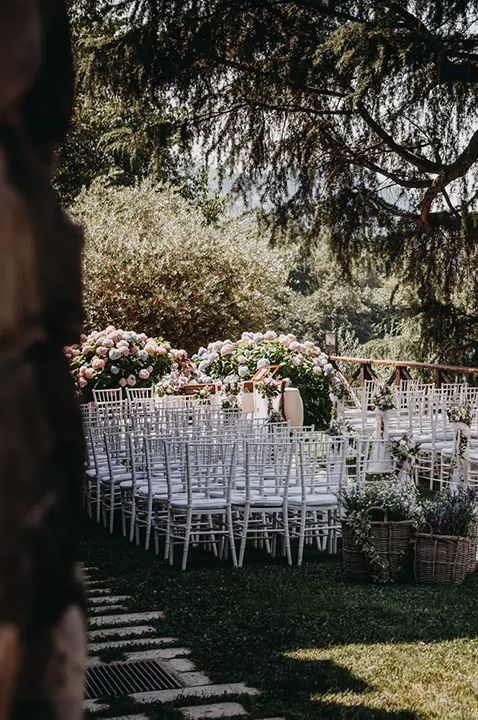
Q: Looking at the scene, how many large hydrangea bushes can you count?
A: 2